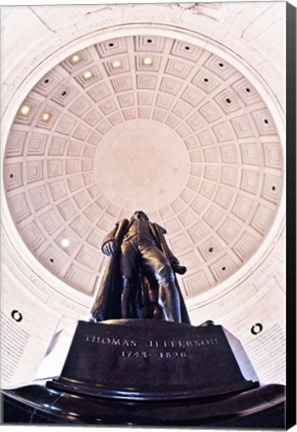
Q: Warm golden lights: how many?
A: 6